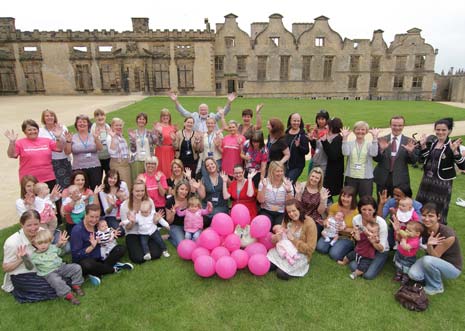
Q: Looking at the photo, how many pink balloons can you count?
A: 14